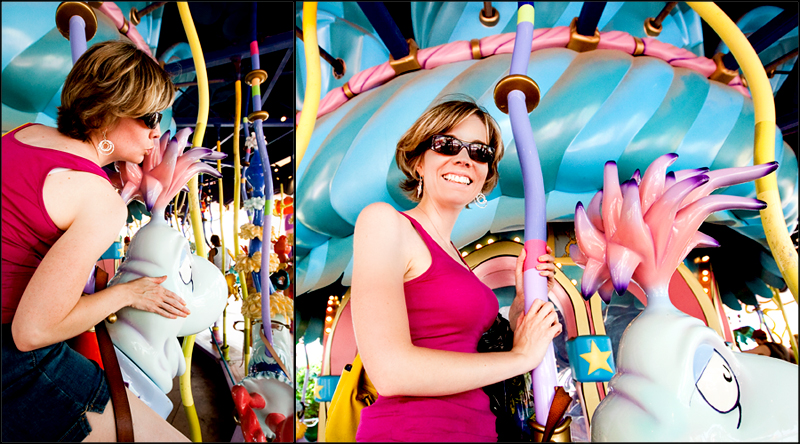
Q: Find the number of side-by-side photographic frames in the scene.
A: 2